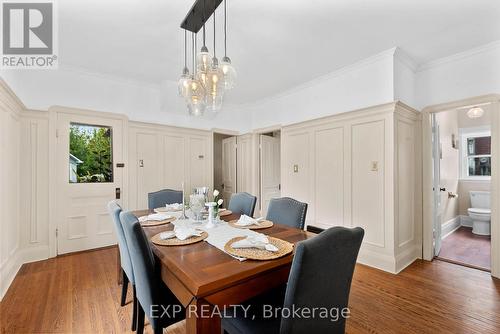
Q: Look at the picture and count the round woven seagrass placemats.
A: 6